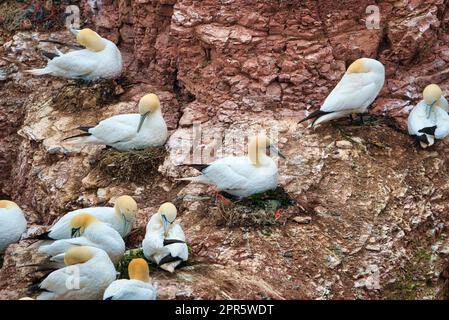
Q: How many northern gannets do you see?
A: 11